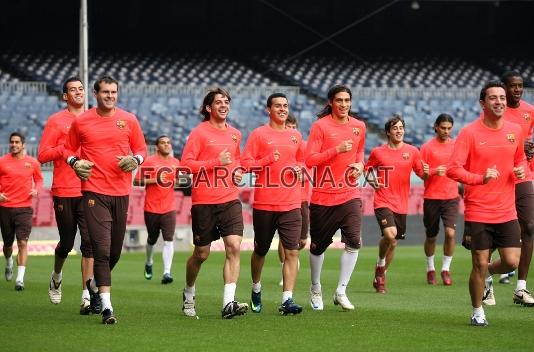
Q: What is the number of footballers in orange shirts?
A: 12